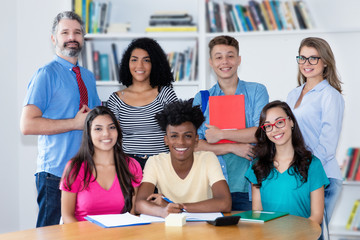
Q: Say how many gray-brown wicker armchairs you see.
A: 0